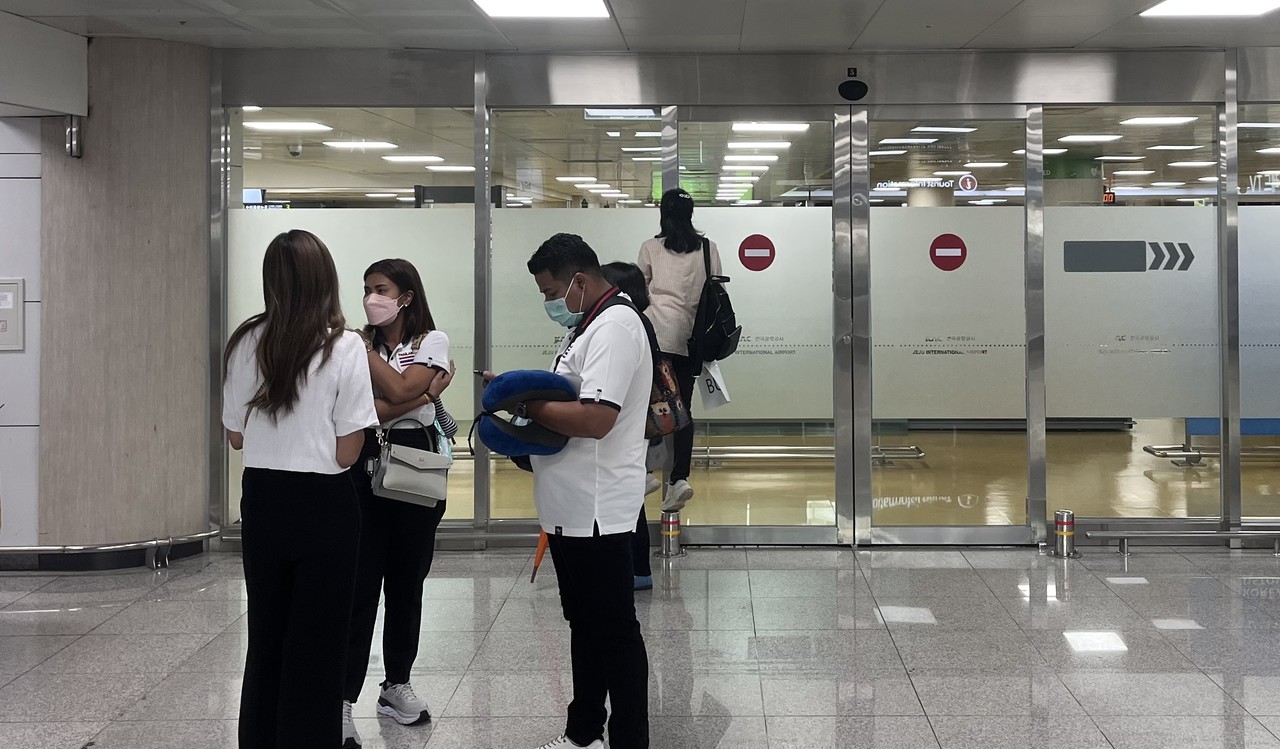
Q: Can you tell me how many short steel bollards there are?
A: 2